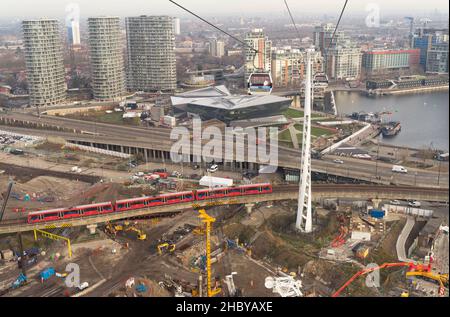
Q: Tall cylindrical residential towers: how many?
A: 3